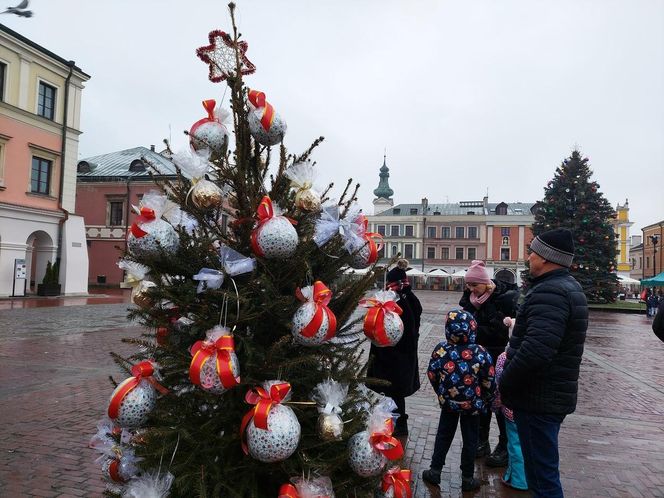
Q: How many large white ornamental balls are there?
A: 11